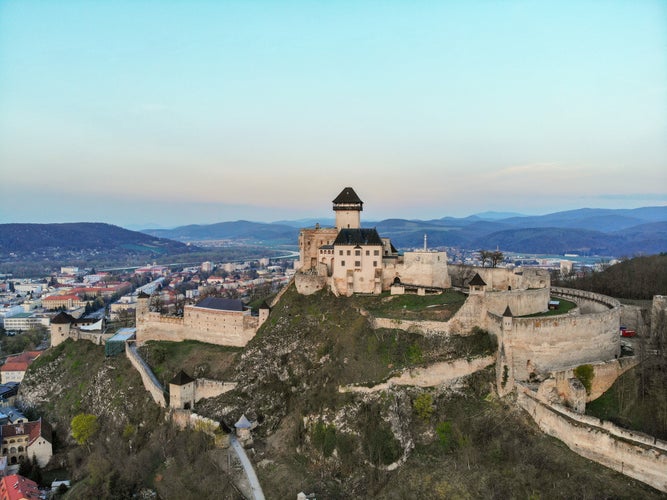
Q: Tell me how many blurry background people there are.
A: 0